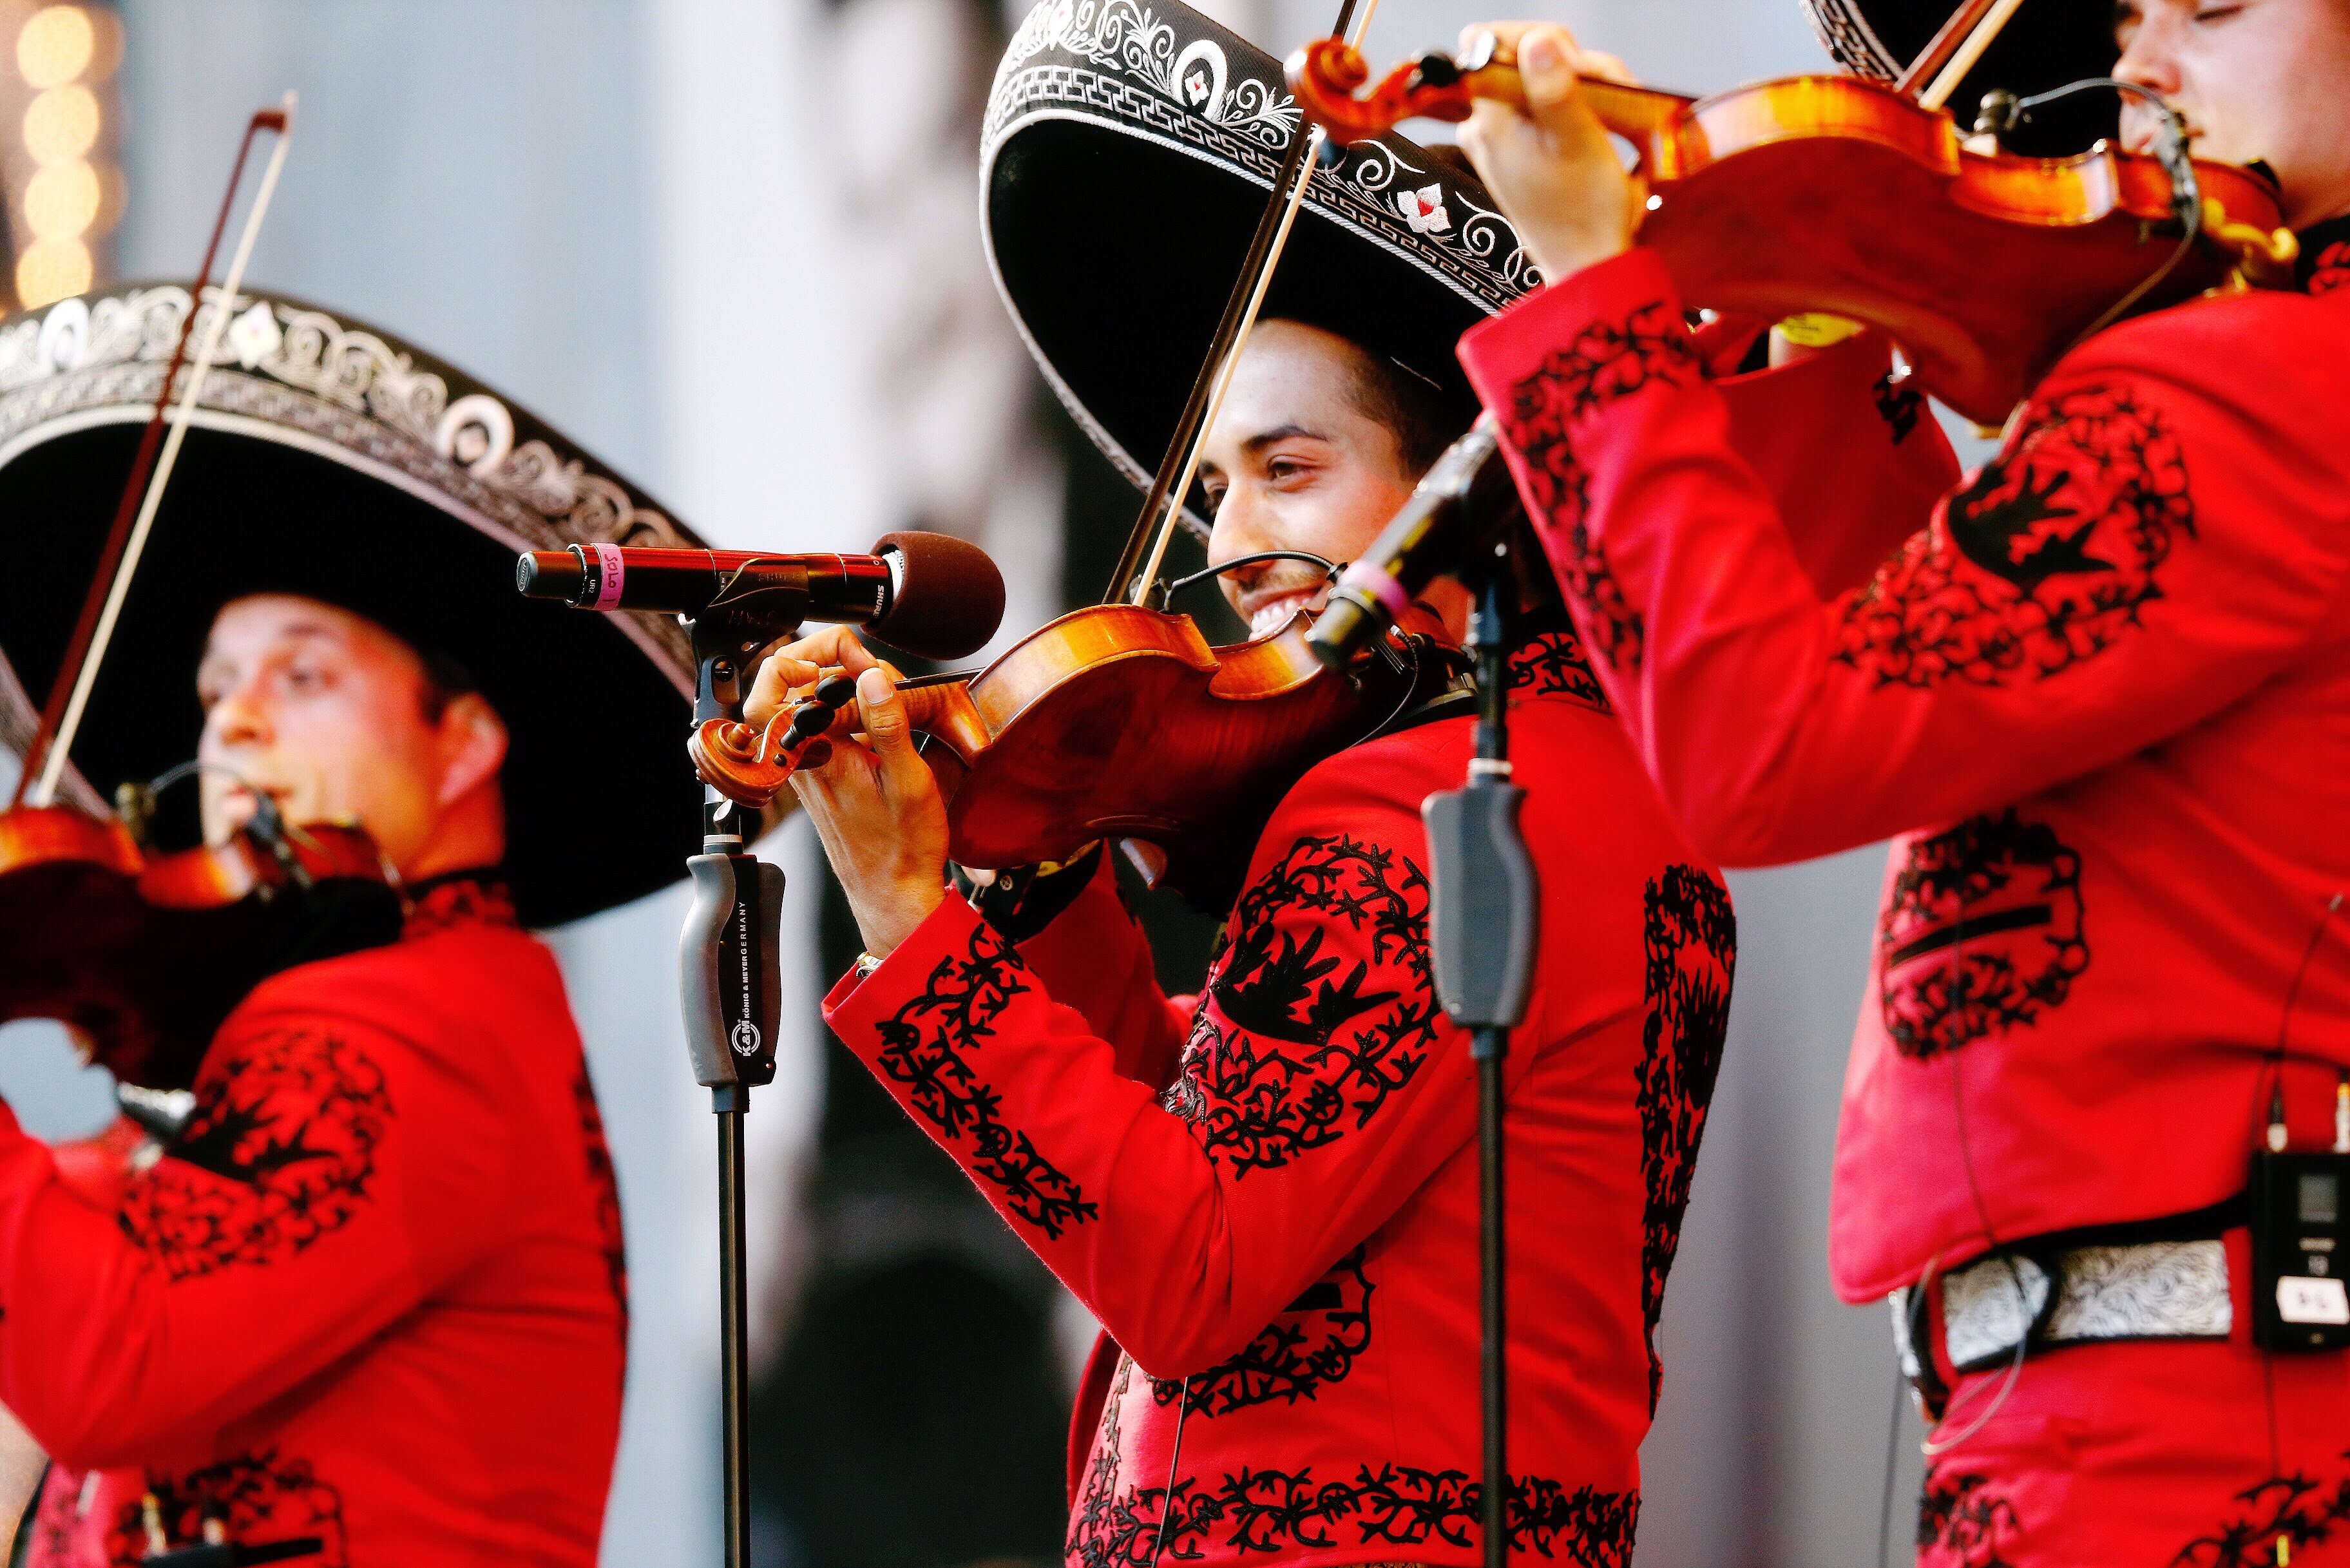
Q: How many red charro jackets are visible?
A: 3